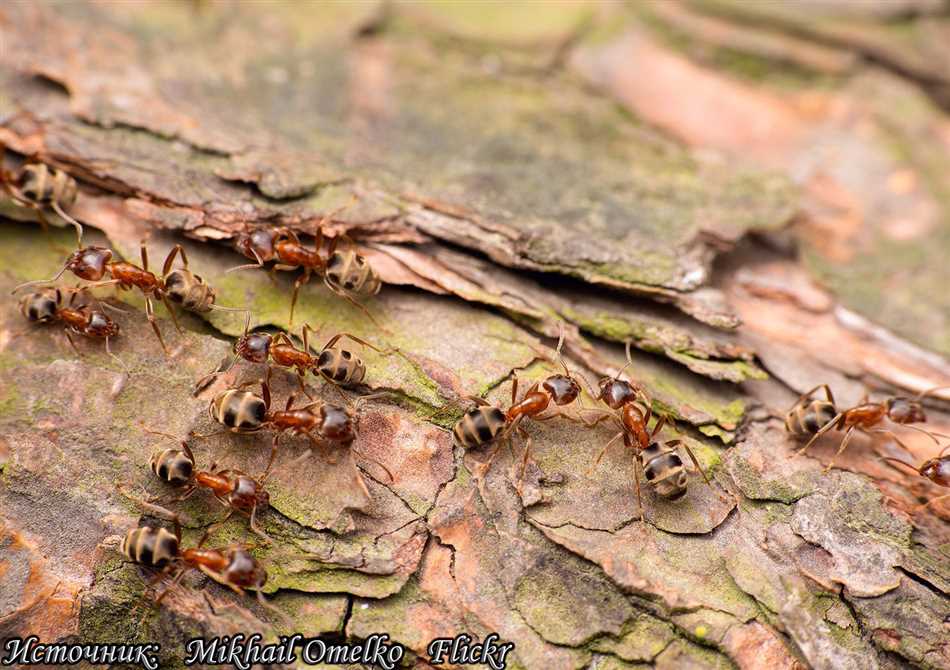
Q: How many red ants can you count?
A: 12